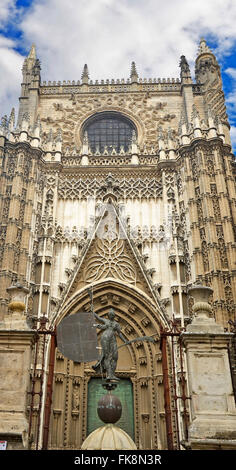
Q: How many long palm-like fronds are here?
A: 1